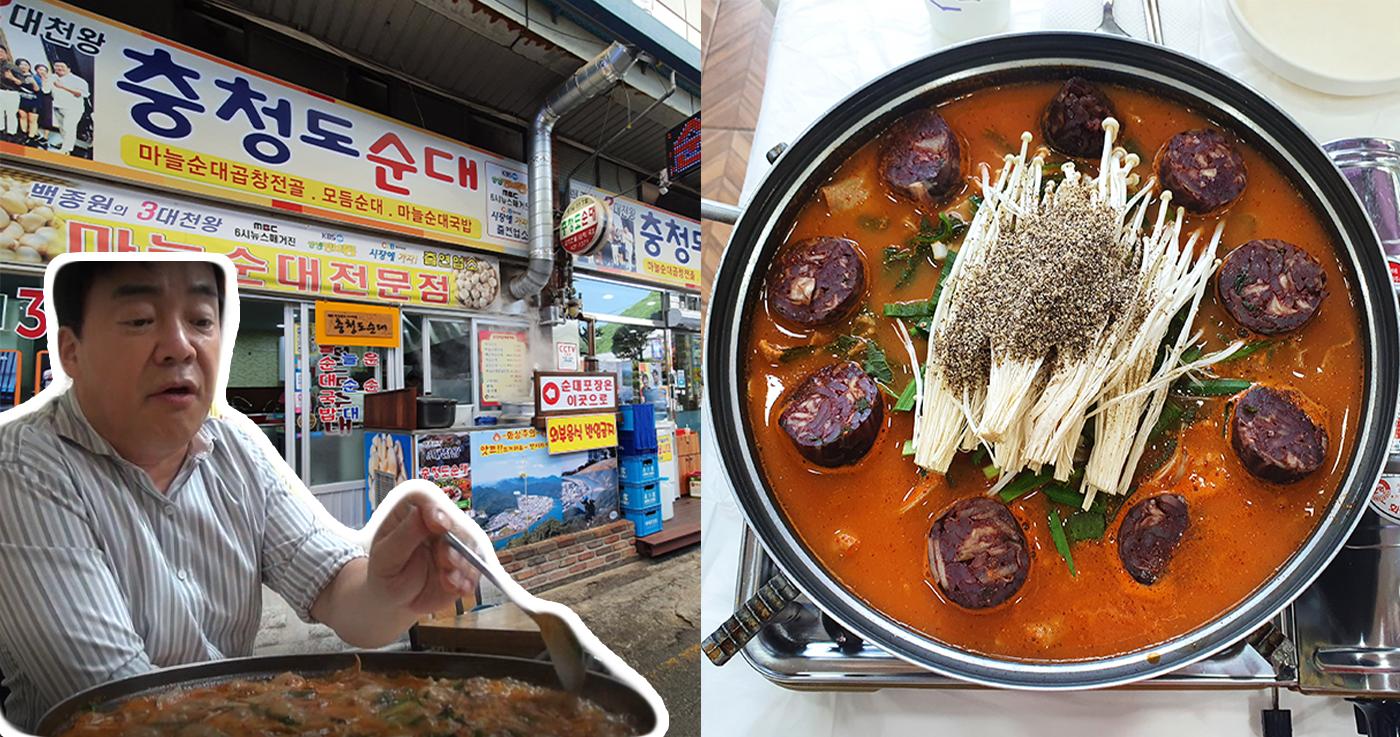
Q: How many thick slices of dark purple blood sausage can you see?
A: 9